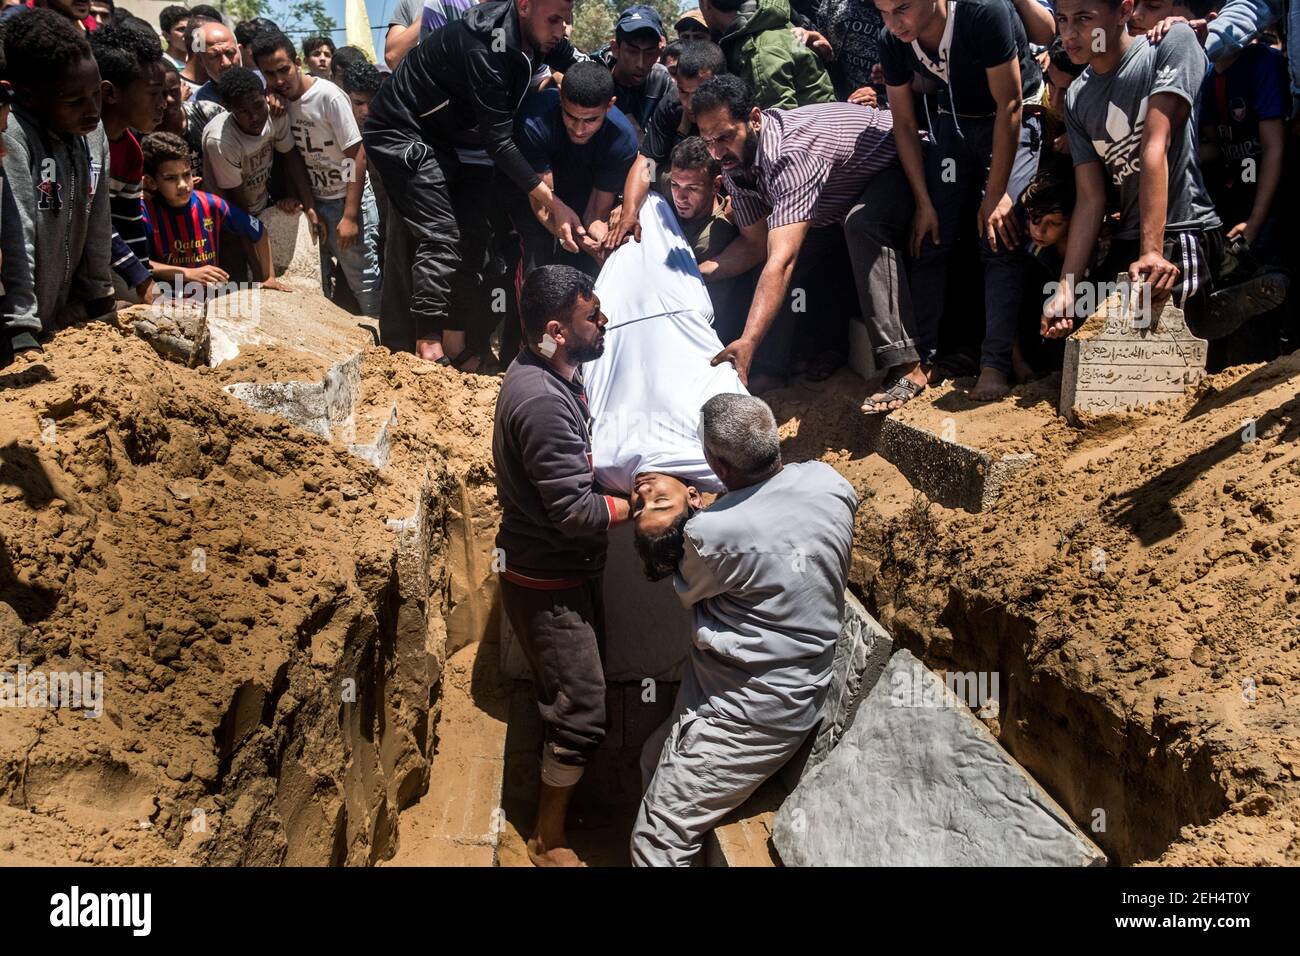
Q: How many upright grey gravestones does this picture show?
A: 1